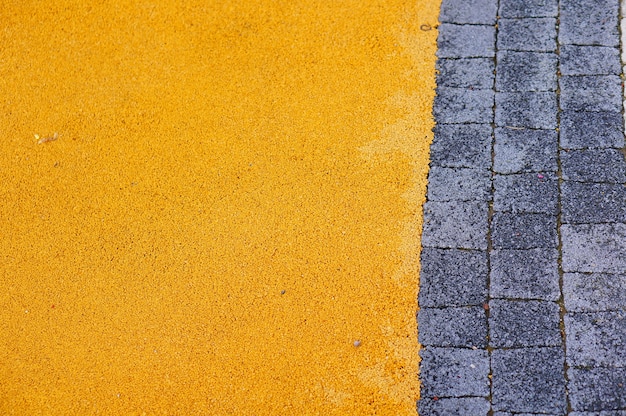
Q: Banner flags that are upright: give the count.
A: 0